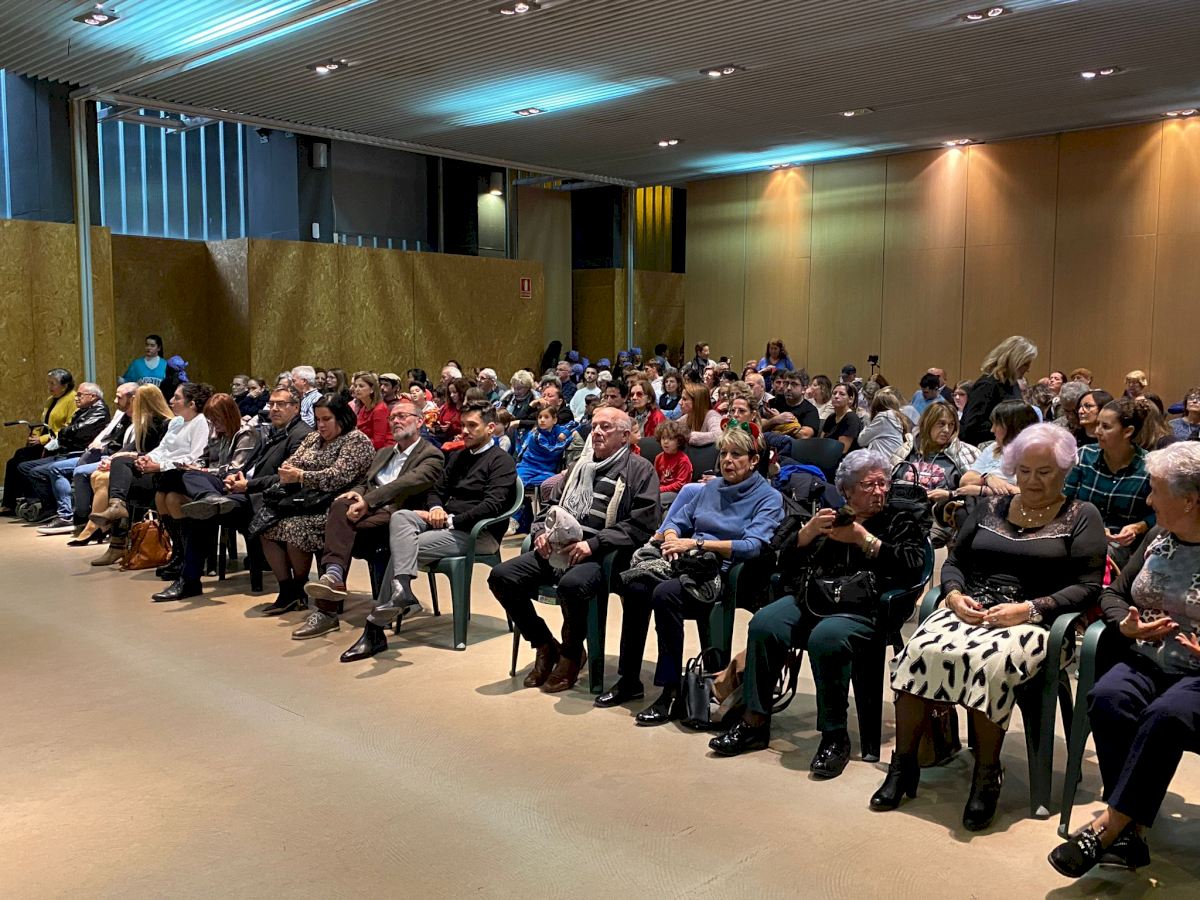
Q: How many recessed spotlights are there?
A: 12